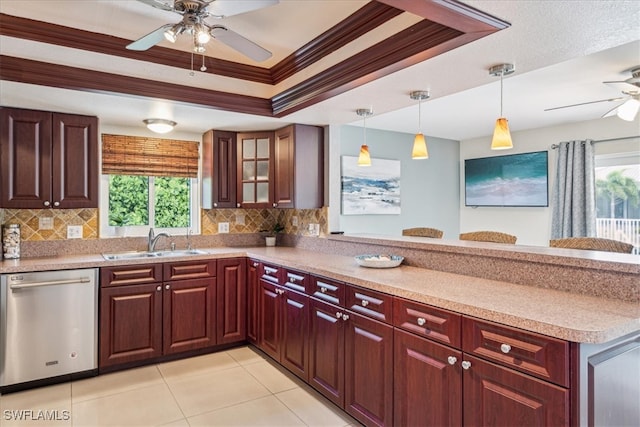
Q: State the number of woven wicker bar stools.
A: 3